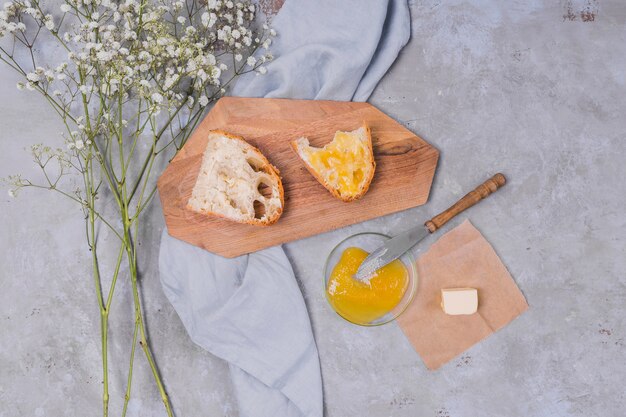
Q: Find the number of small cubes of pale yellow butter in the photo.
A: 1